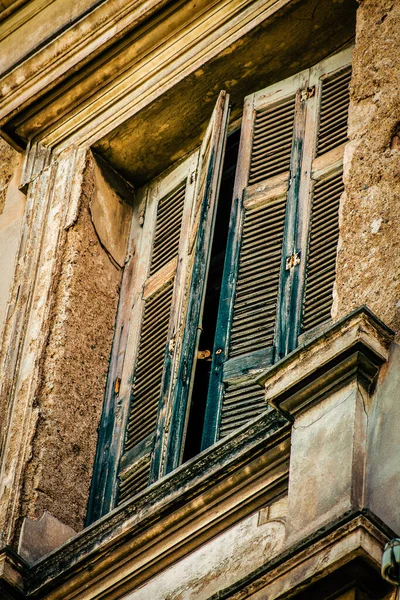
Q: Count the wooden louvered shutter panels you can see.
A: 4